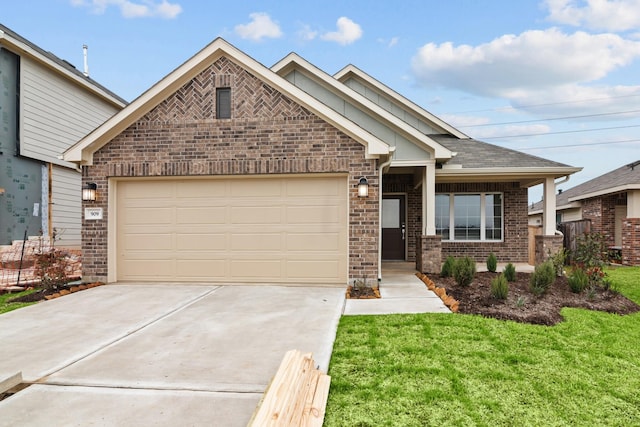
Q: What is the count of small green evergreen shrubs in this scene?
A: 7